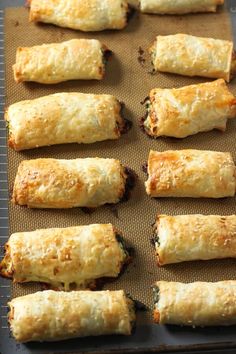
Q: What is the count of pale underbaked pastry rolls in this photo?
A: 0